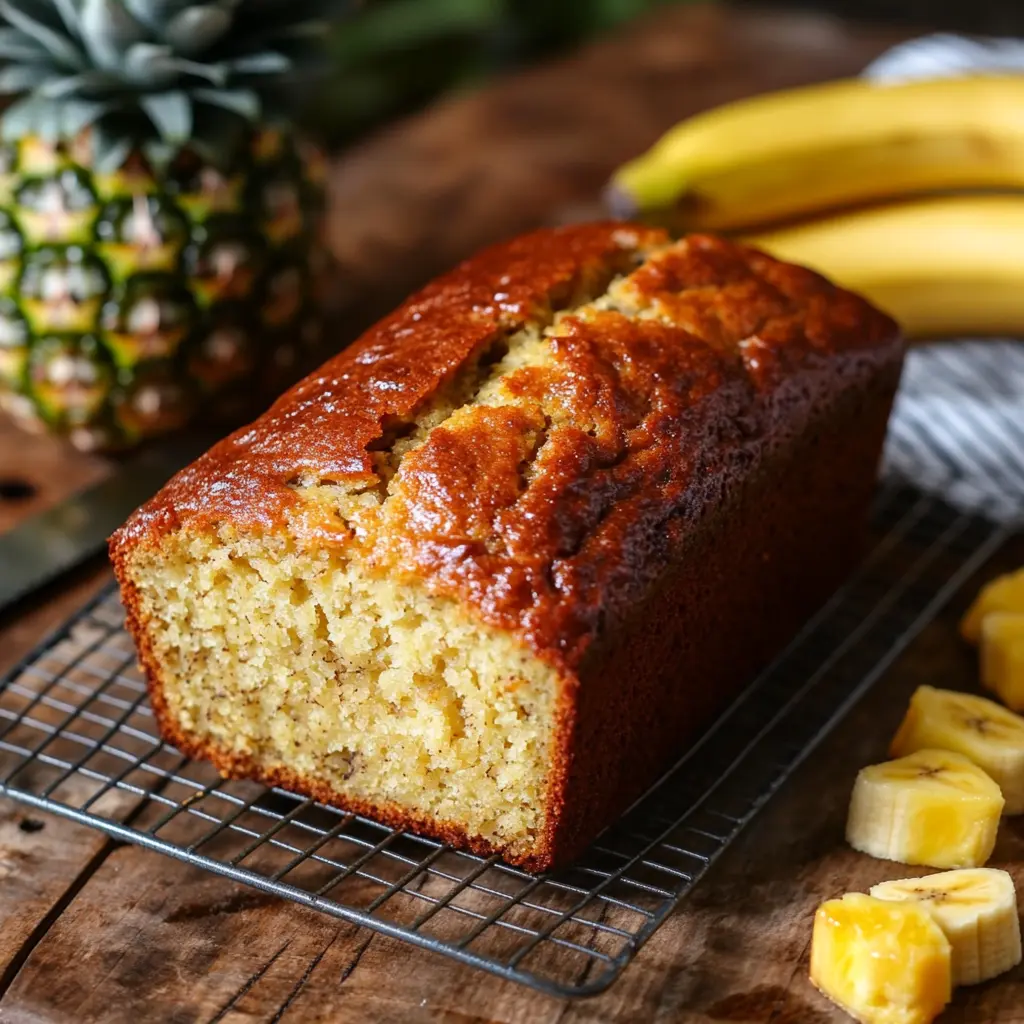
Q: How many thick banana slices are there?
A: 3